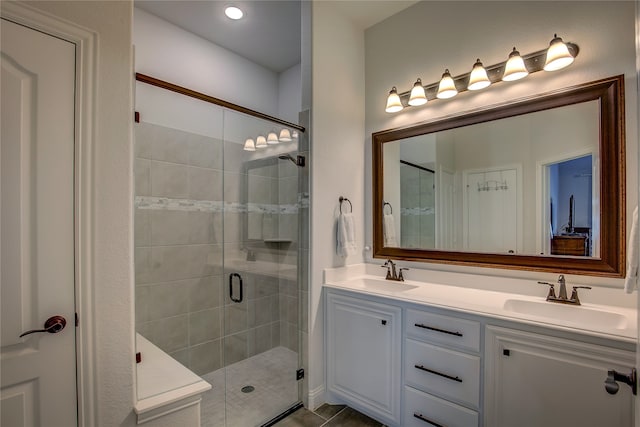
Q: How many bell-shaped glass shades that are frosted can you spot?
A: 6